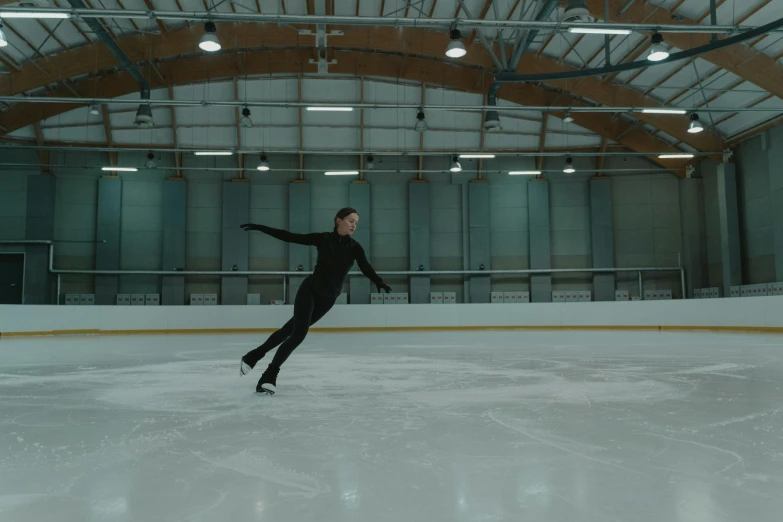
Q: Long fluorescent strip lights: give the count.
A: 10